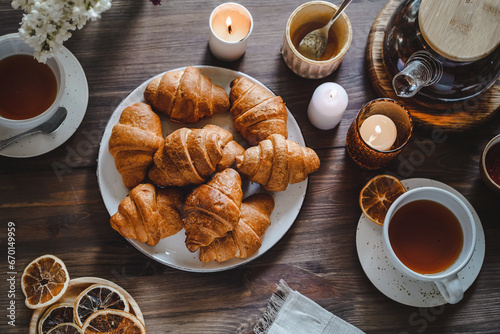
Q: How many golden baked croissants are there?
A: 8